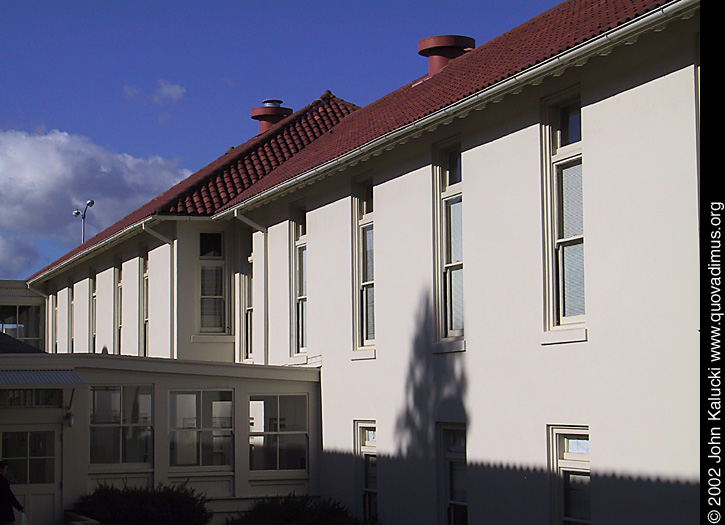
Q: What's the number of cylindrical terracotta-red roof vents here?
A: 2